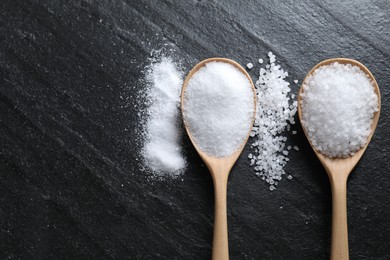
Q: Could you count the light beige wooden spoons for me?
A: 2